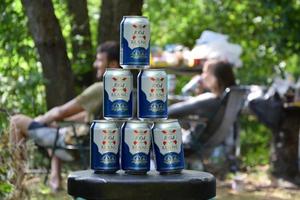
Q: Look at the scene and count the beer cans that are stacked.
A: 6